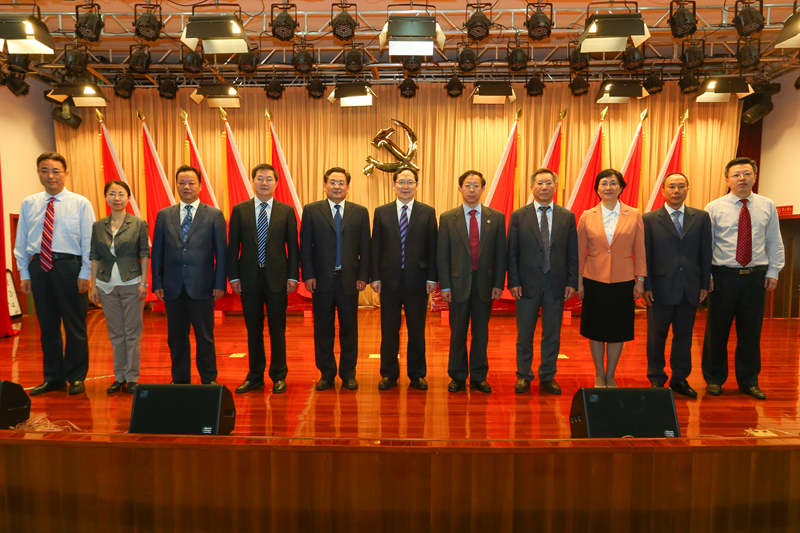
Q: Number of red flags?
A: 10